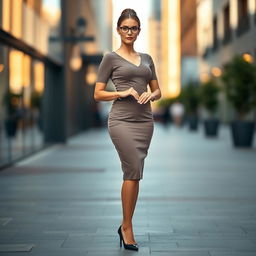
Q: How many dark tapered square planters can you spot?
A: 3